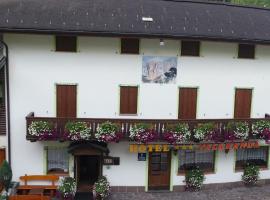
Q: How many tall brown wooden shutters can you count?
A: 4